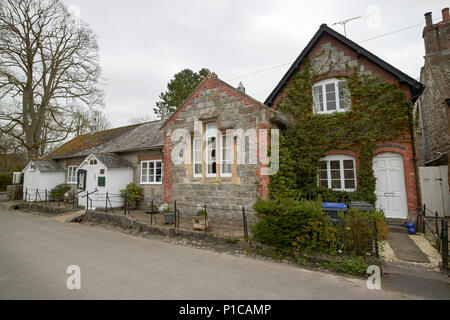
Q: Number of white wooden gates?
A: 1